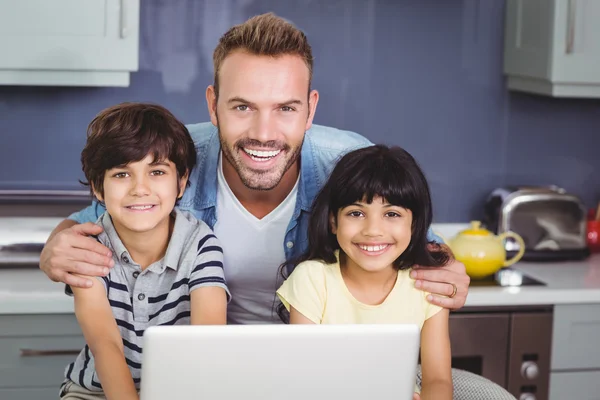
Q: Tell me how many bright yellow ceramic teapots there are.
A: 1